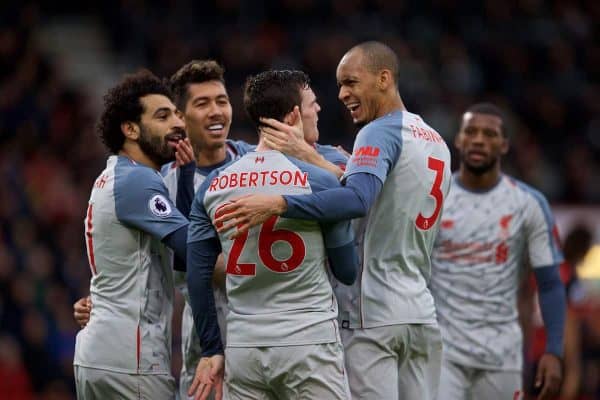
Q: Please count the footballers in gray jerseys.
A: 6